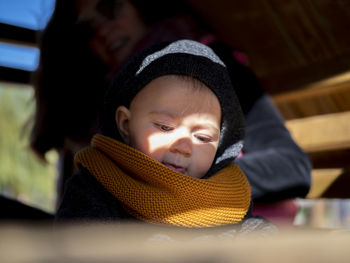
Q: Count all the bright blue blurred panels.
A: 2